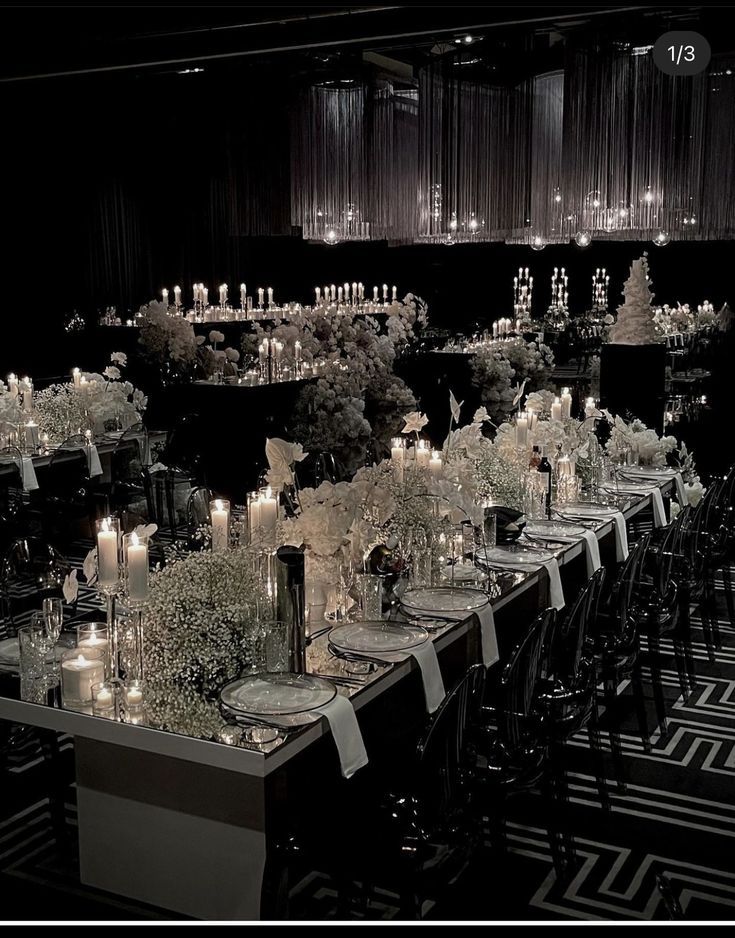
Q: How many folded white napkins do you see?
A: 11